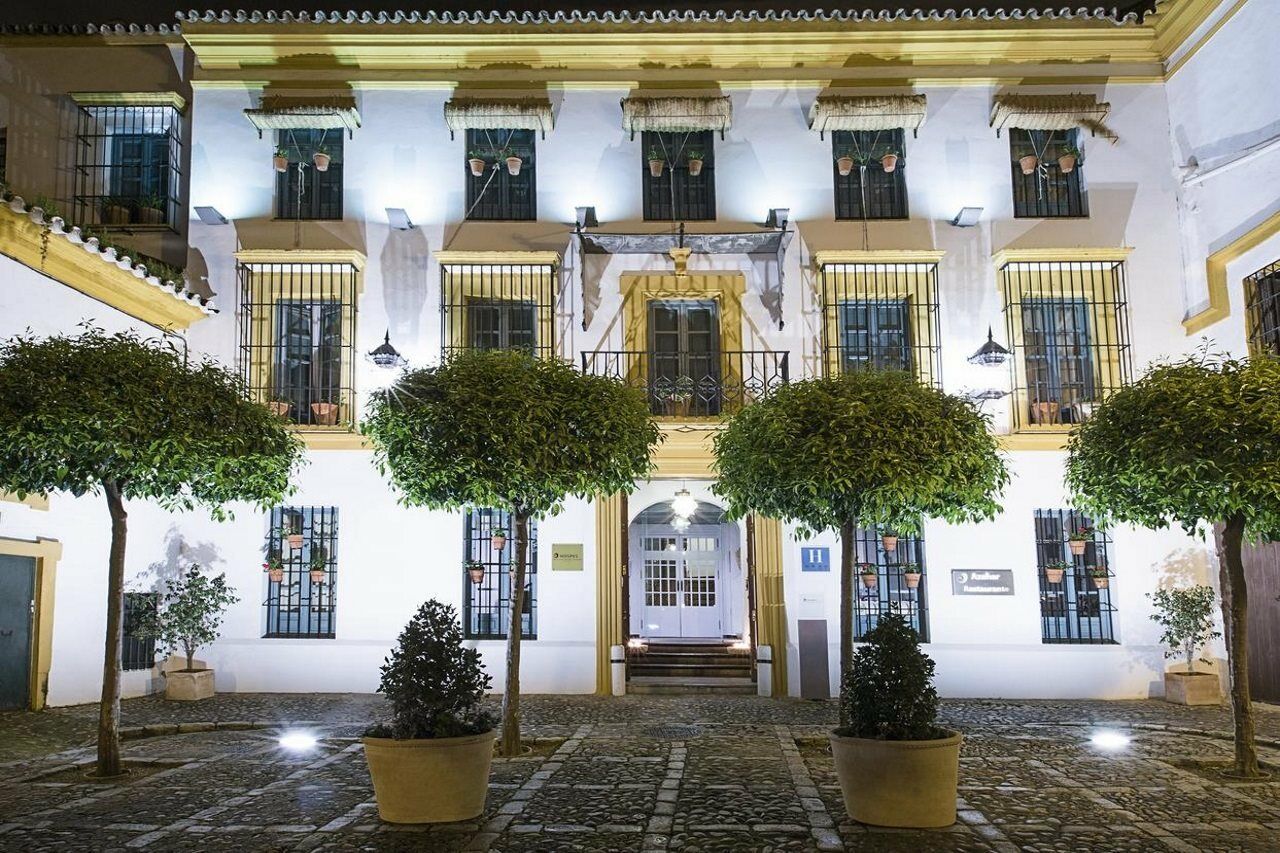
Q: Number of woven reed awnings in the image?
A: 5